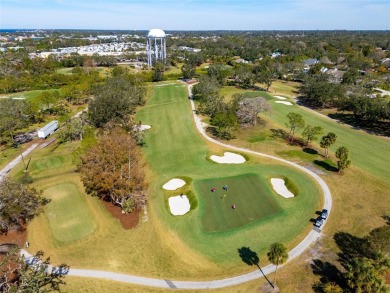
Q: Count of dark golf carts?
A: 2